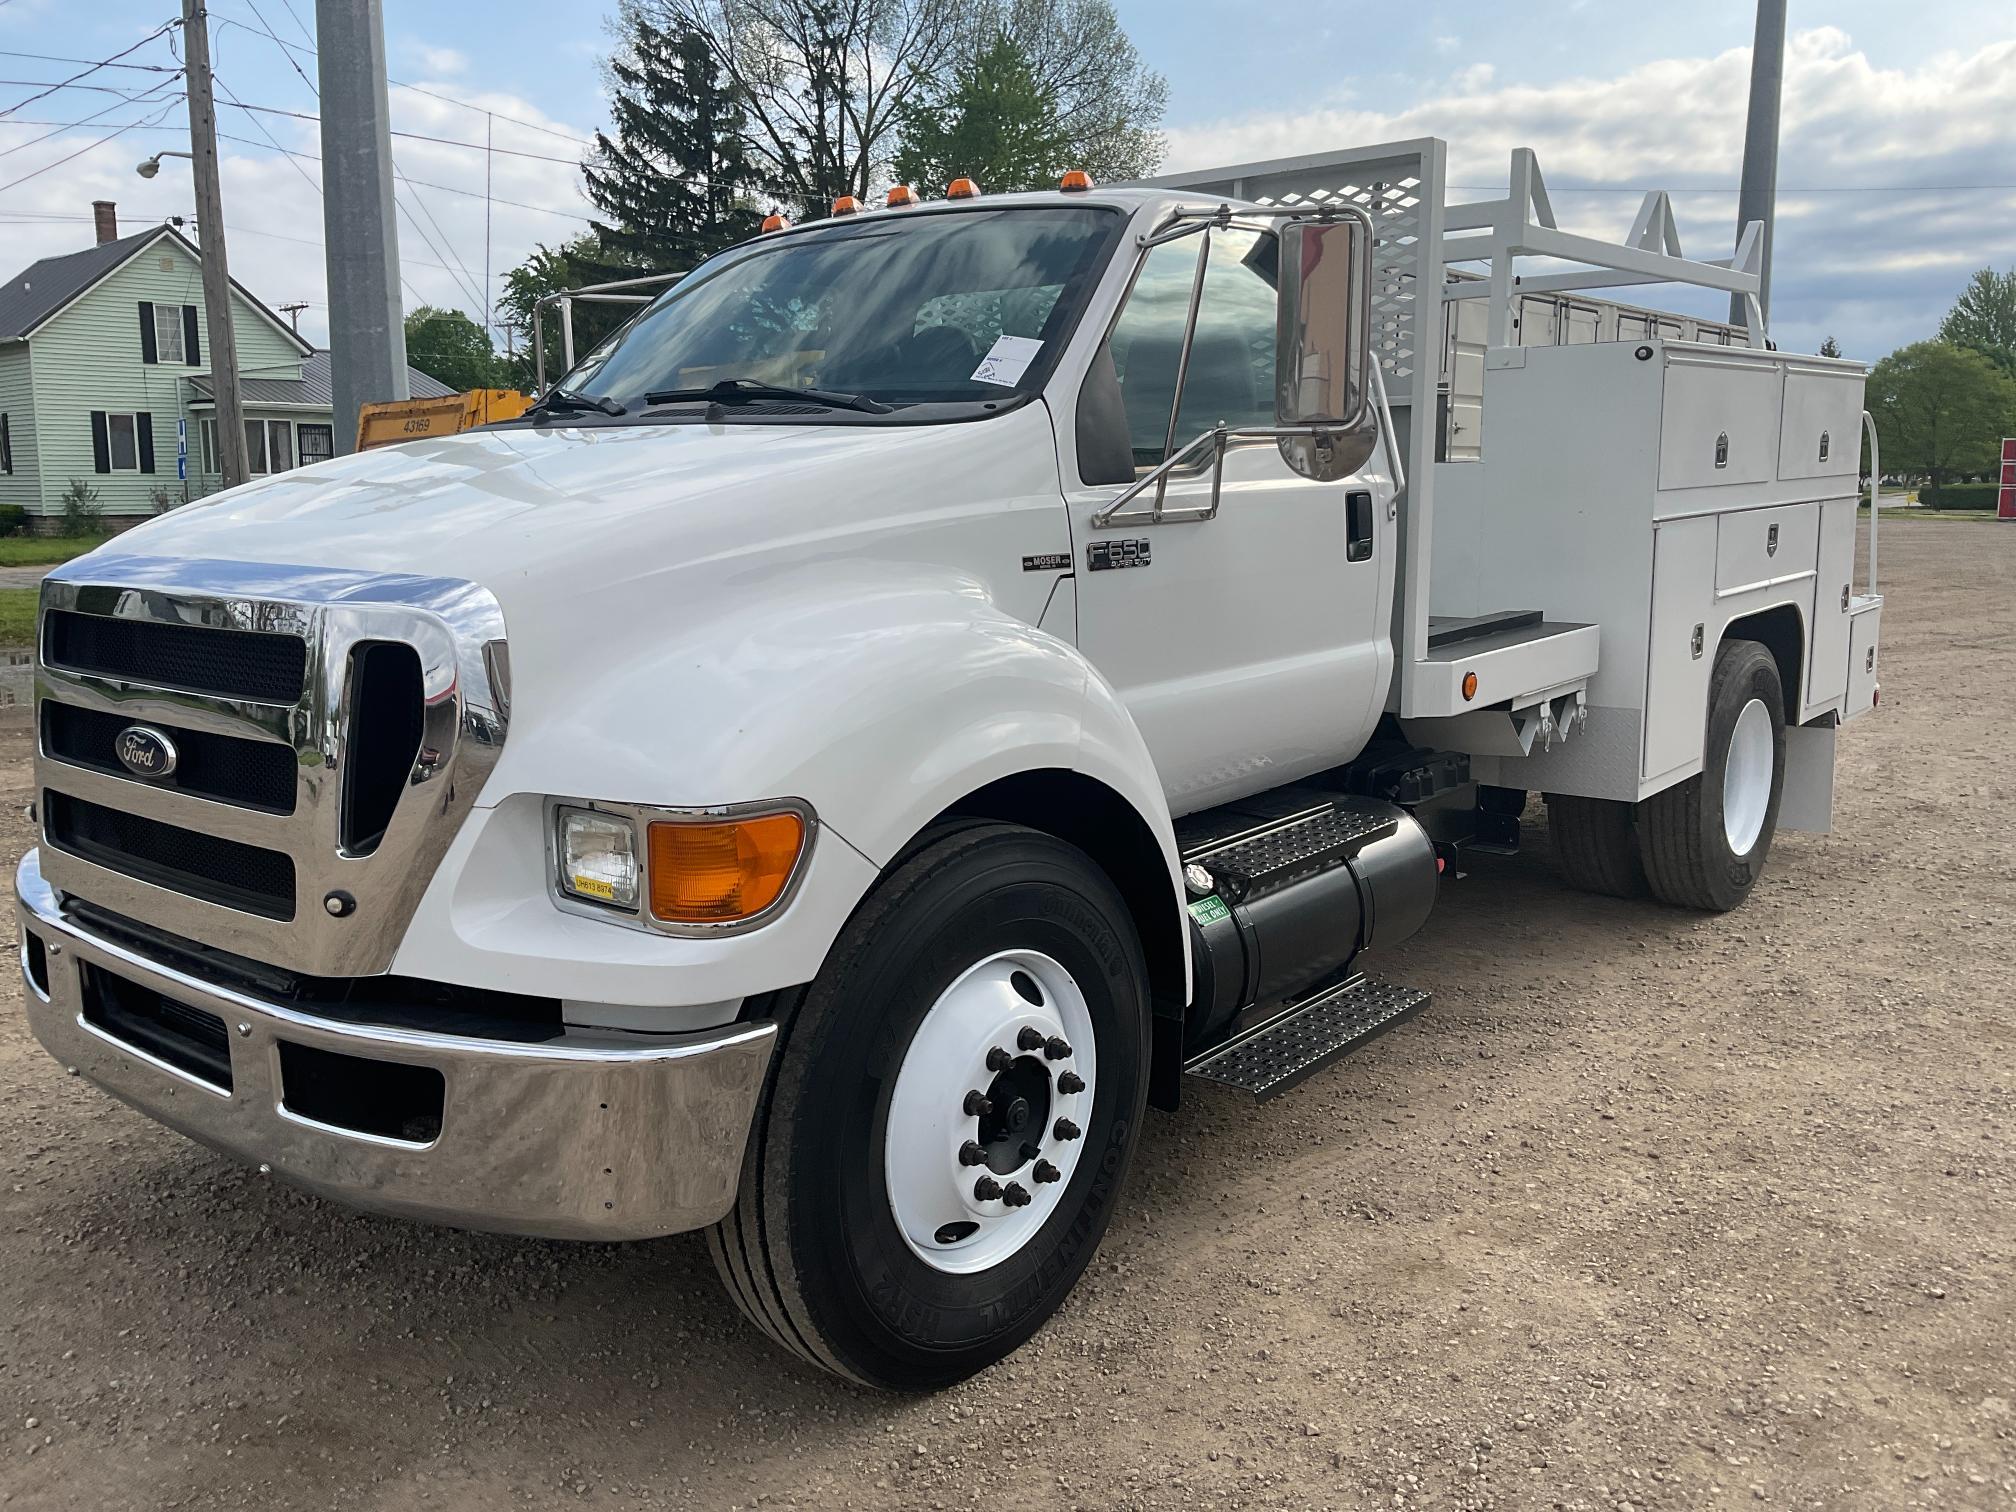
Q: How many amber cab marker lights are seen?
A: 5